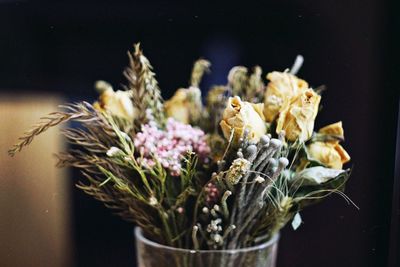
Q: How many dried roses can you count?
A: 6